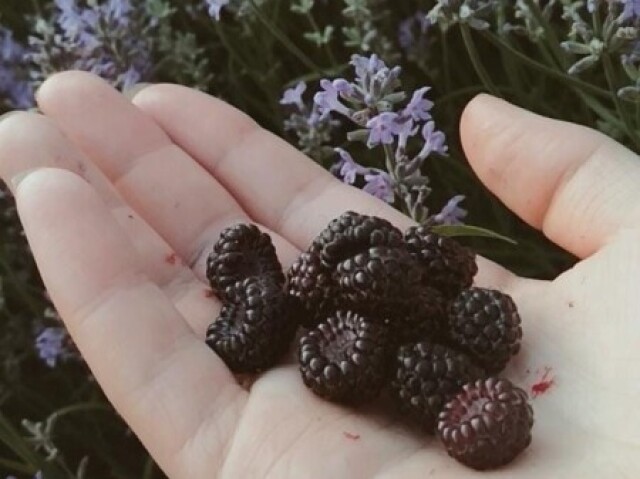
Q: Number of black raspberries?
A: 11